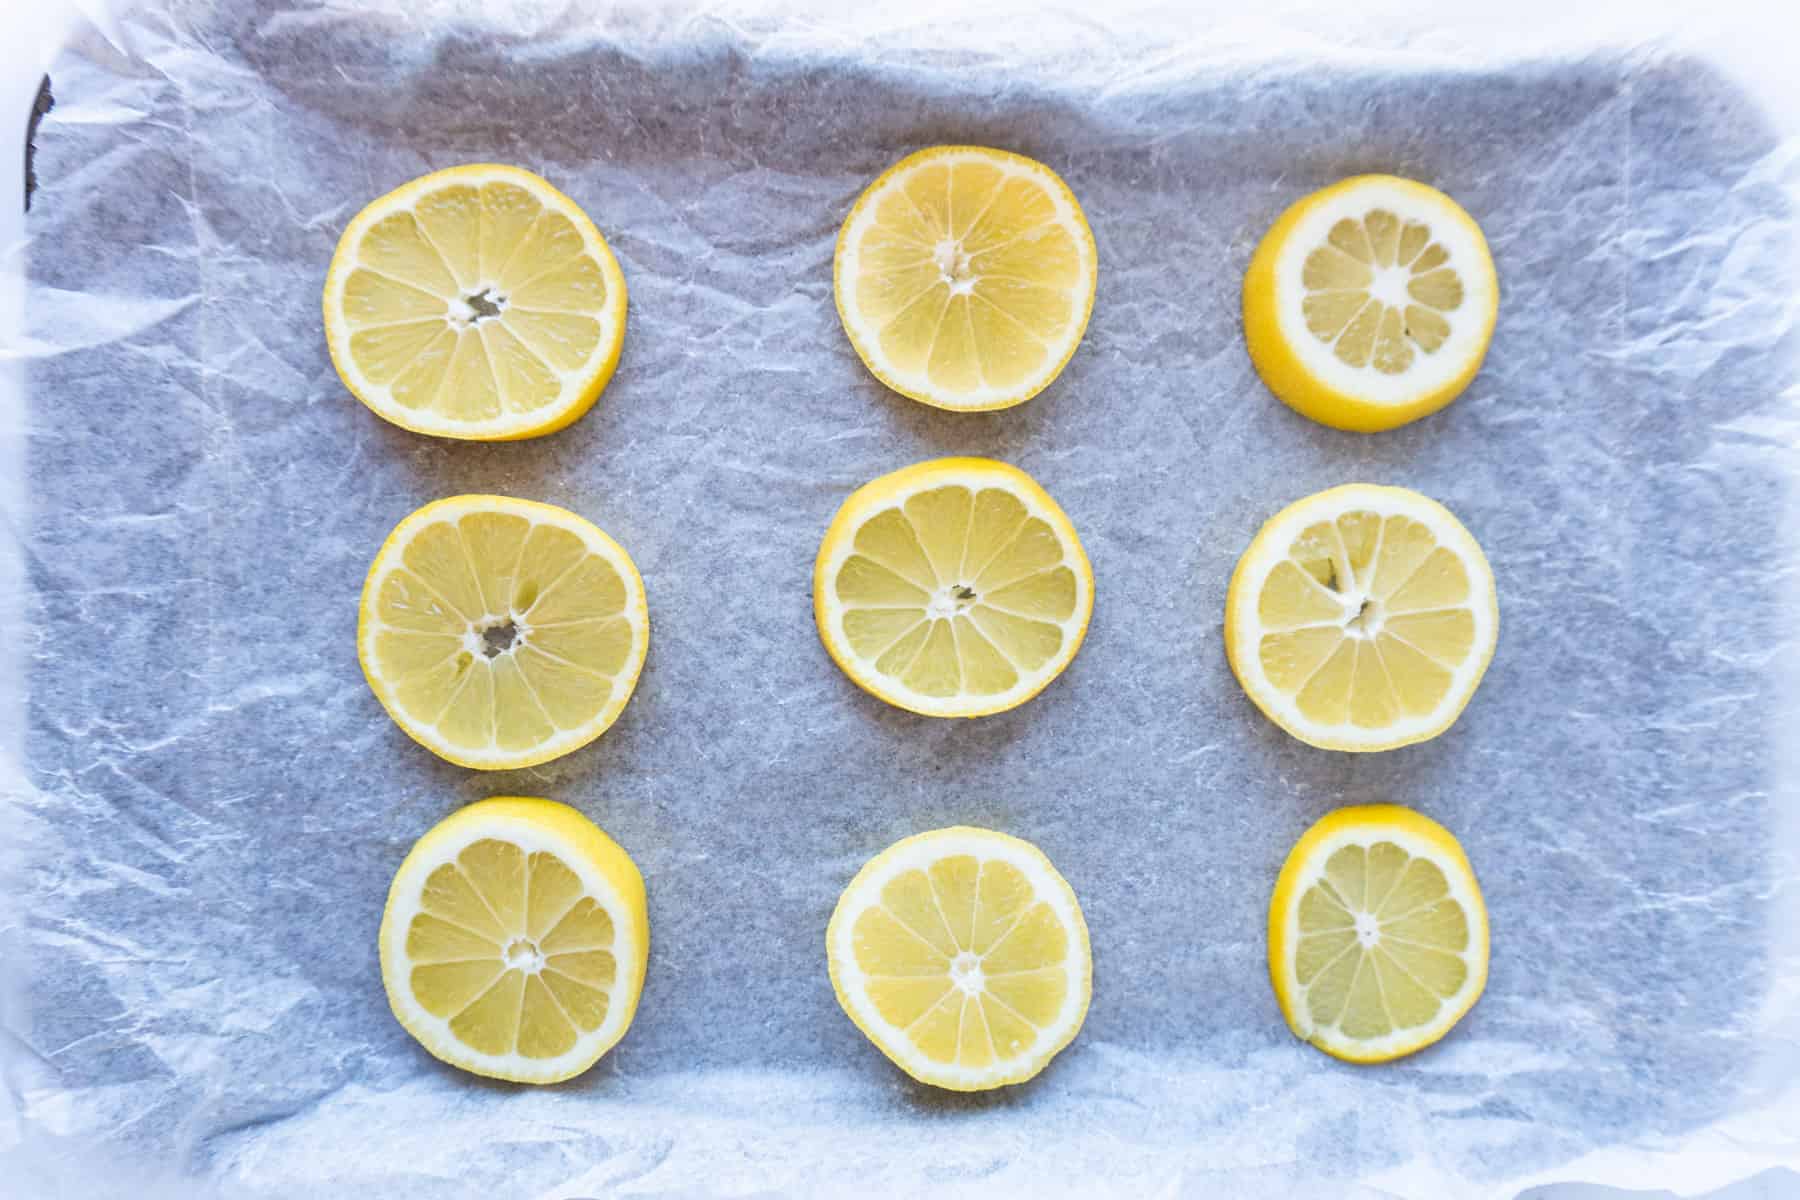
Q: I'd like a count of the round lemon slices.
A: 9